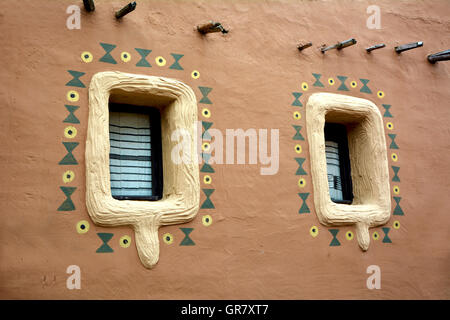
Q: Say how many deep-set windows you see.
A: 2